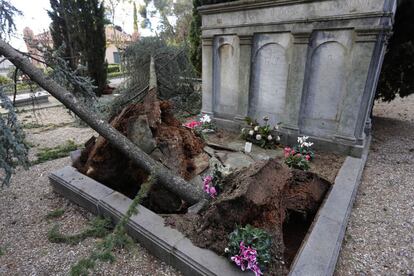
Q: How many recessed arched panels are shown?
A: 3